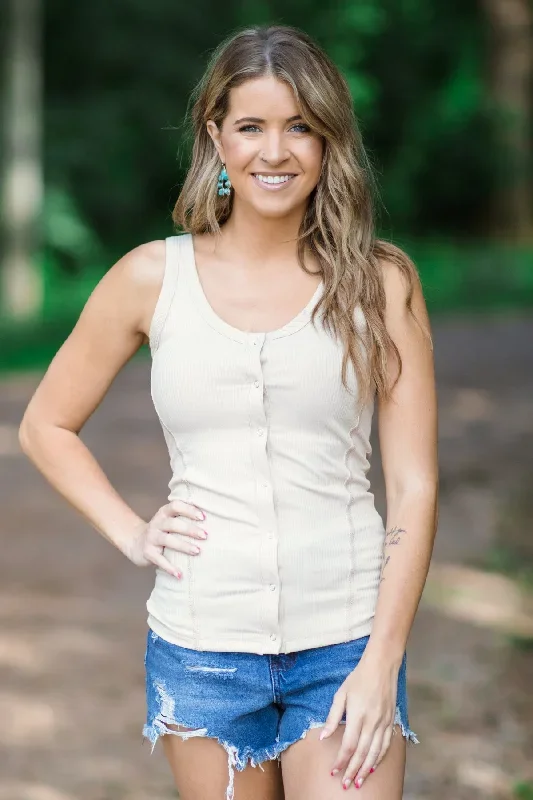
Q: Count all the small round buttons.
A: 7